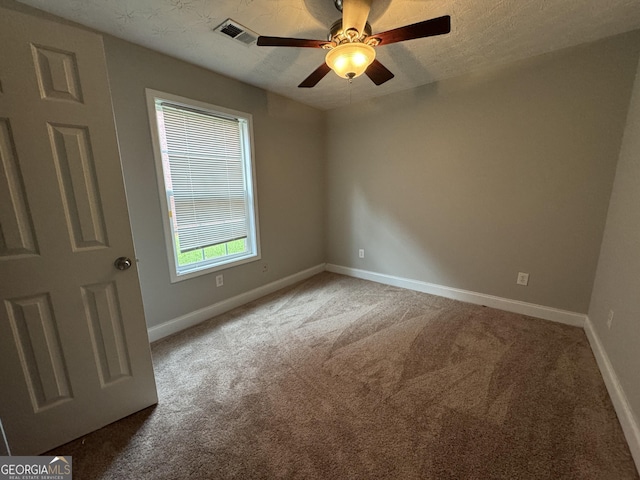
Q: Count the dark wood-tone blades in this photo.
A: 4